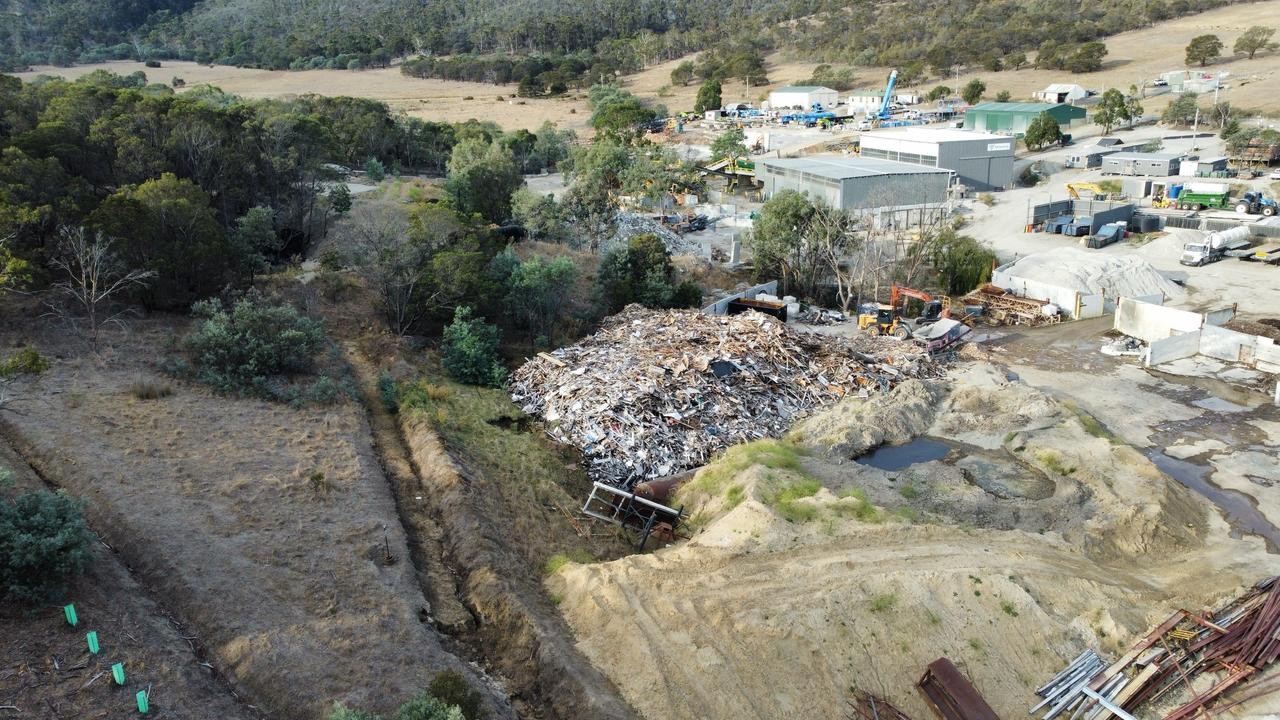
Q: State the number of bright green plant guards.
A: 4